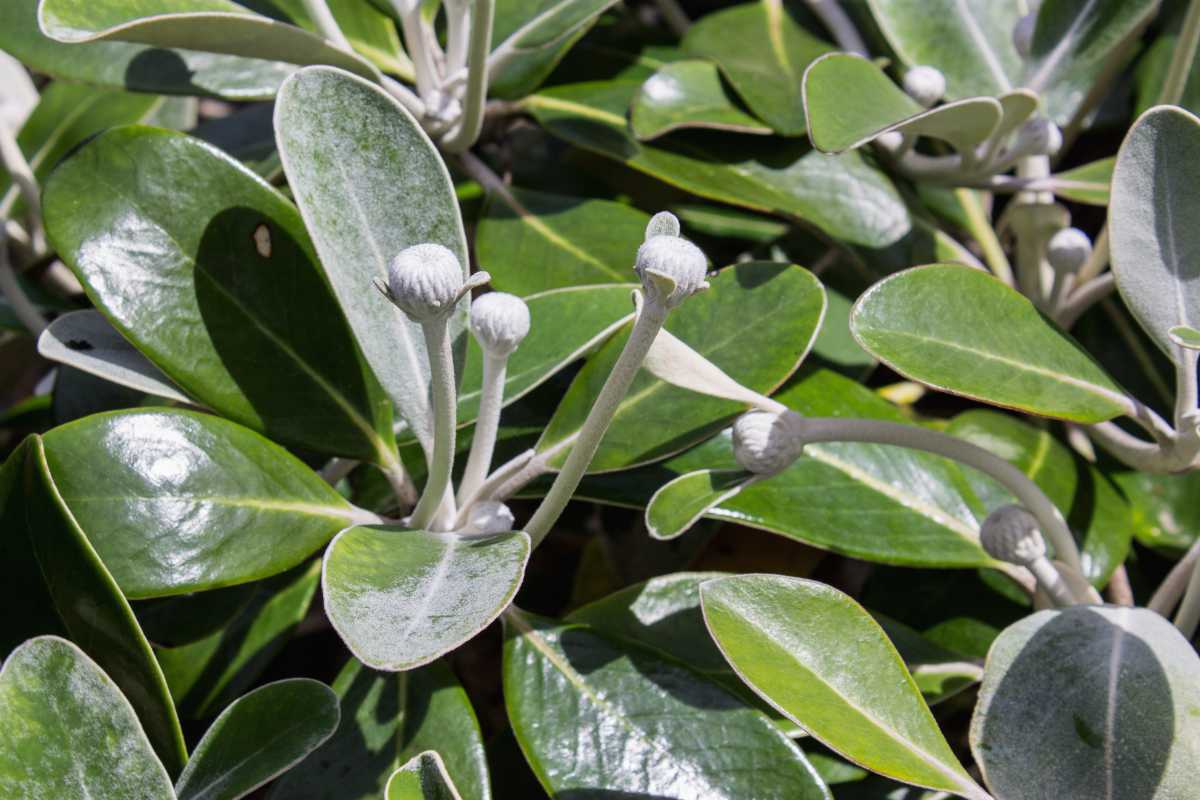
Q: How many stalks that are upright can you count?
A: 3